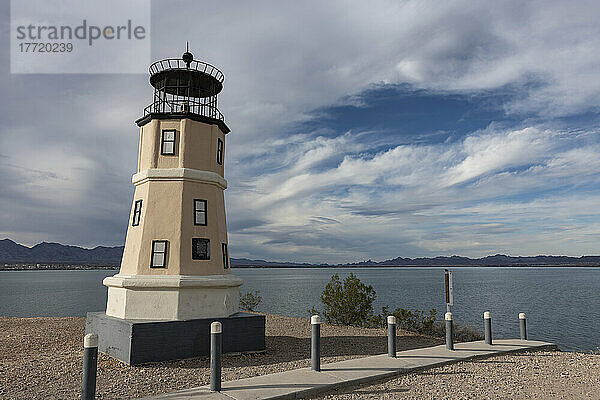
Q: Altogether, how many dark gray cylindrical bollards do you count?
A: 7